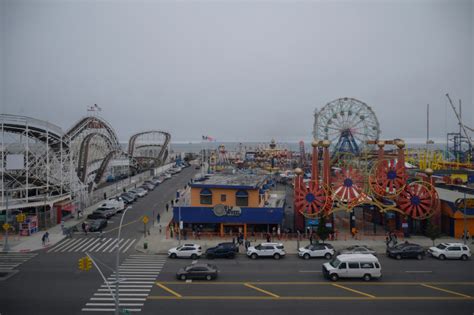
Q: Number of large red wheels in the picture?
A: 4